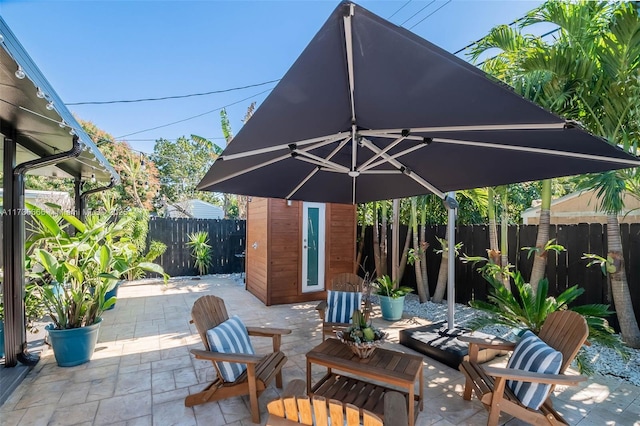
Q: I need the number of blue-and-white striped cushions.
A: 3